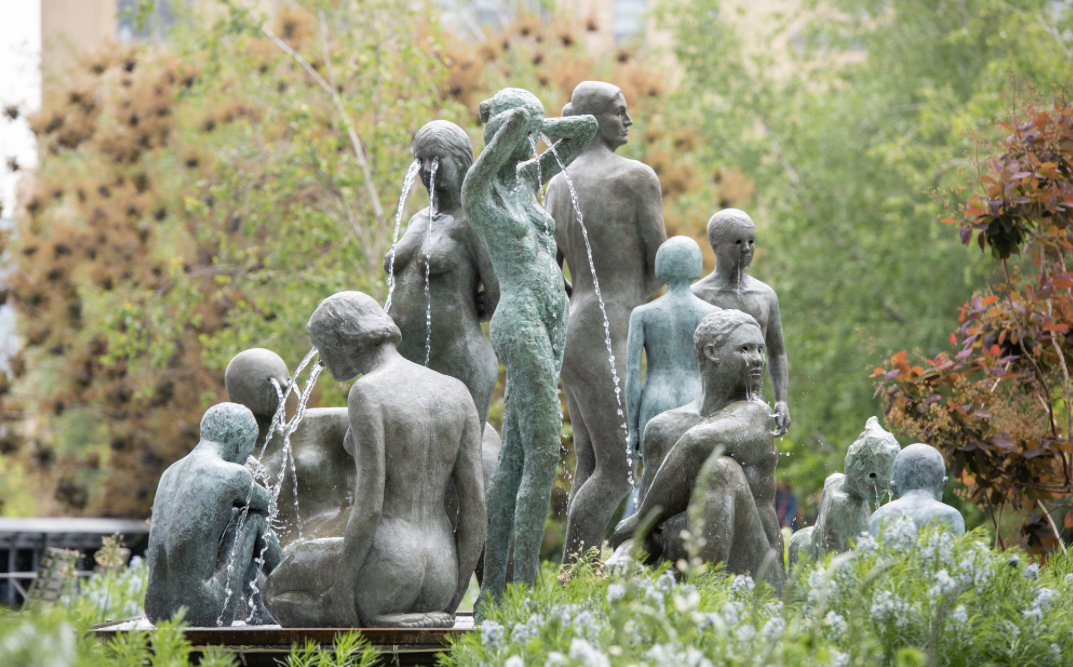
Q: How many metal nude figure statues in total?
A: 11